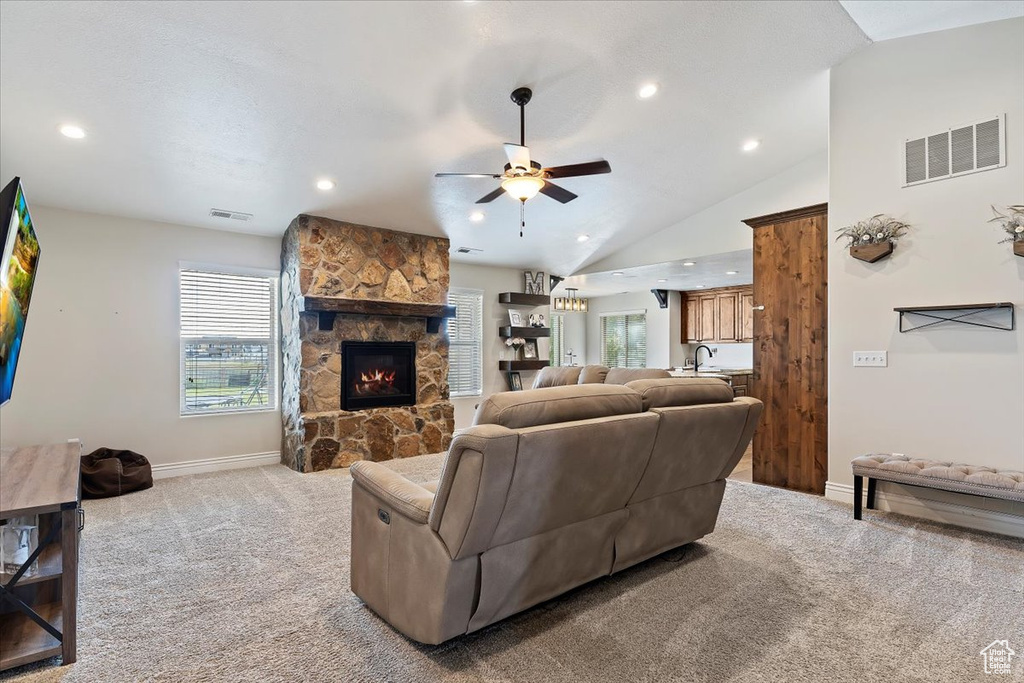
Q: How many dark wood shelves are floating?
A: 3